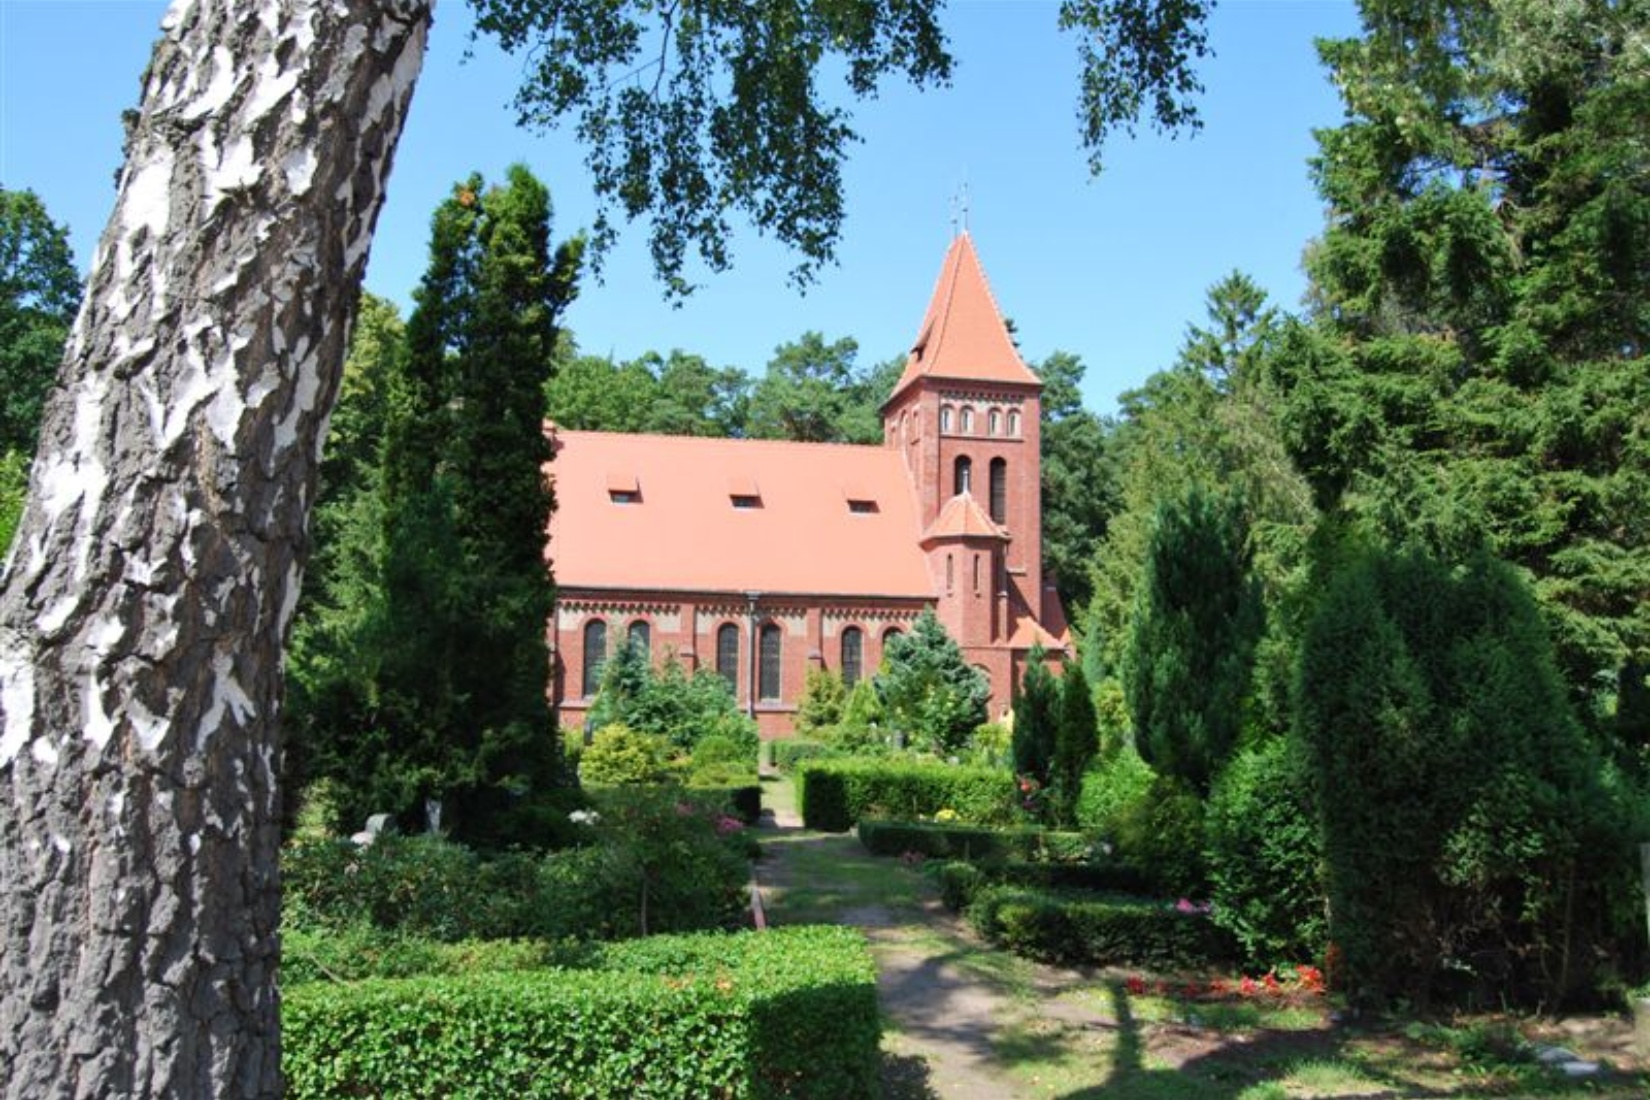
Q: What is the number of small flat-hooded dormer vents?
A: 3